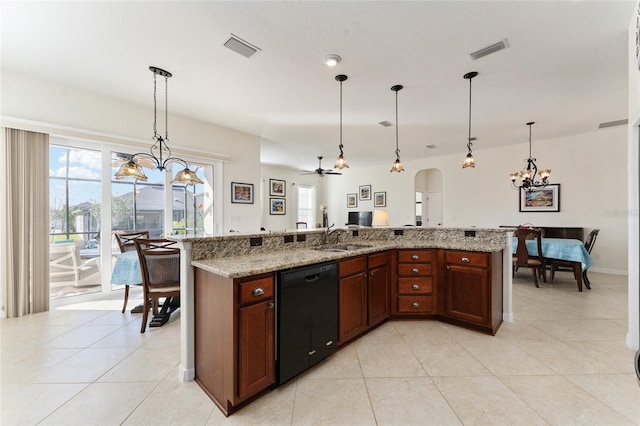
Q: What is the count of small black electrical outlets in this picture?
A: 6